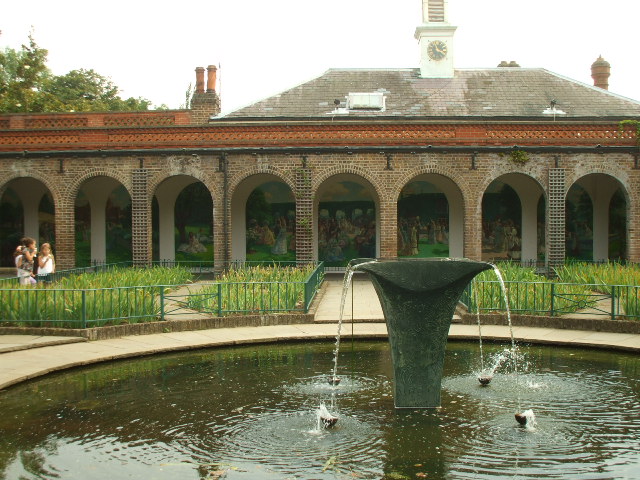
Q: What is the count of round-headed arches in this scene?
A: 8